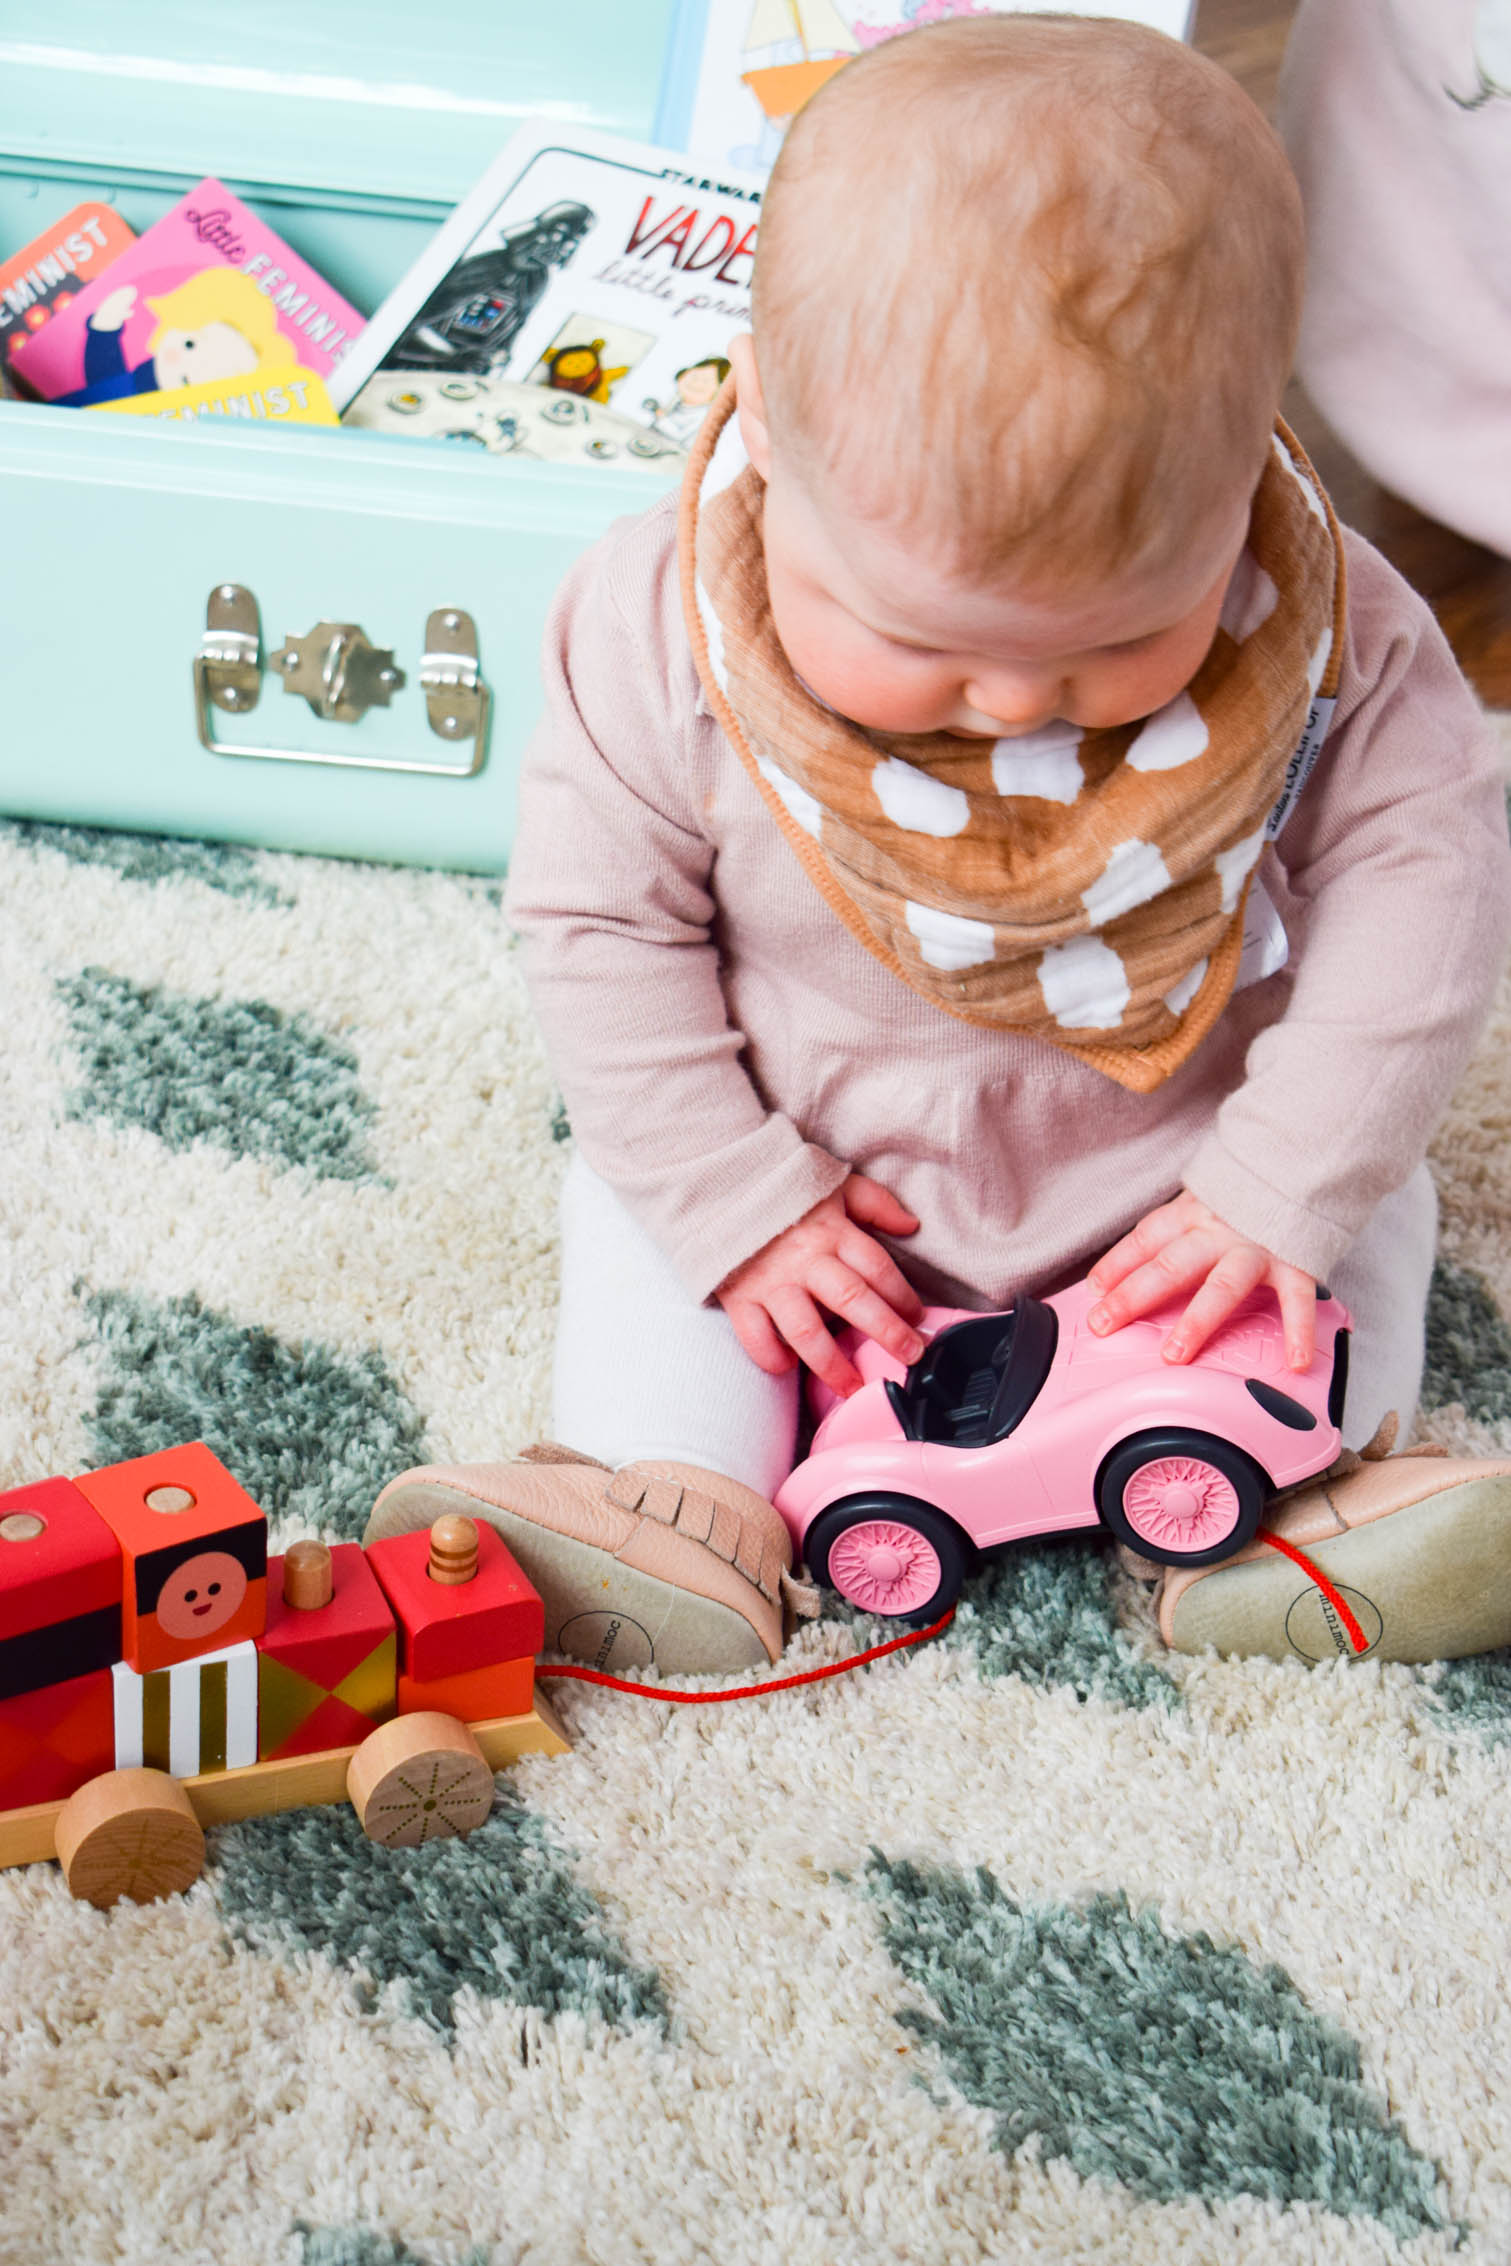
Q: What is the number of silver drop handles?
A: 1